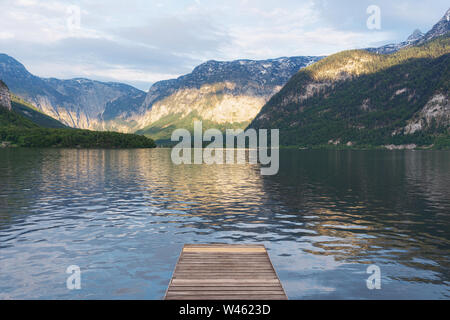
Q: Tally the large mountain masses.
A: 3